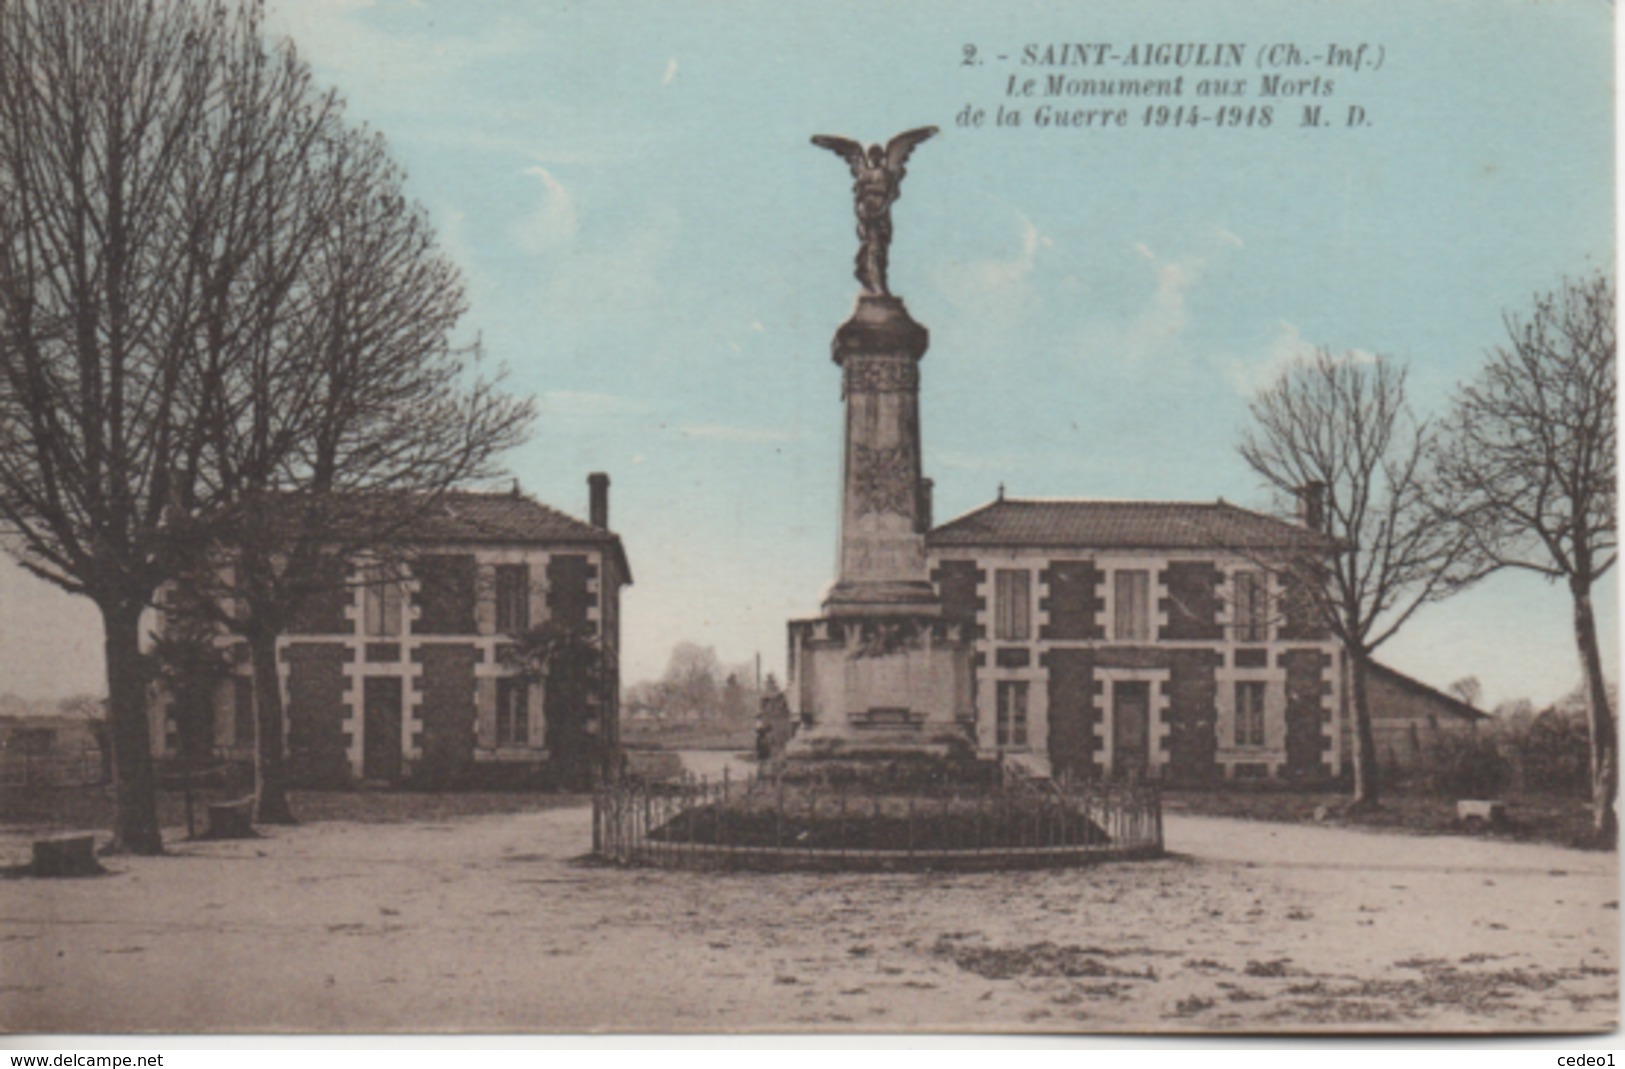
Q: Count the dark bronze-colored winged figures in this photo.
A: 1